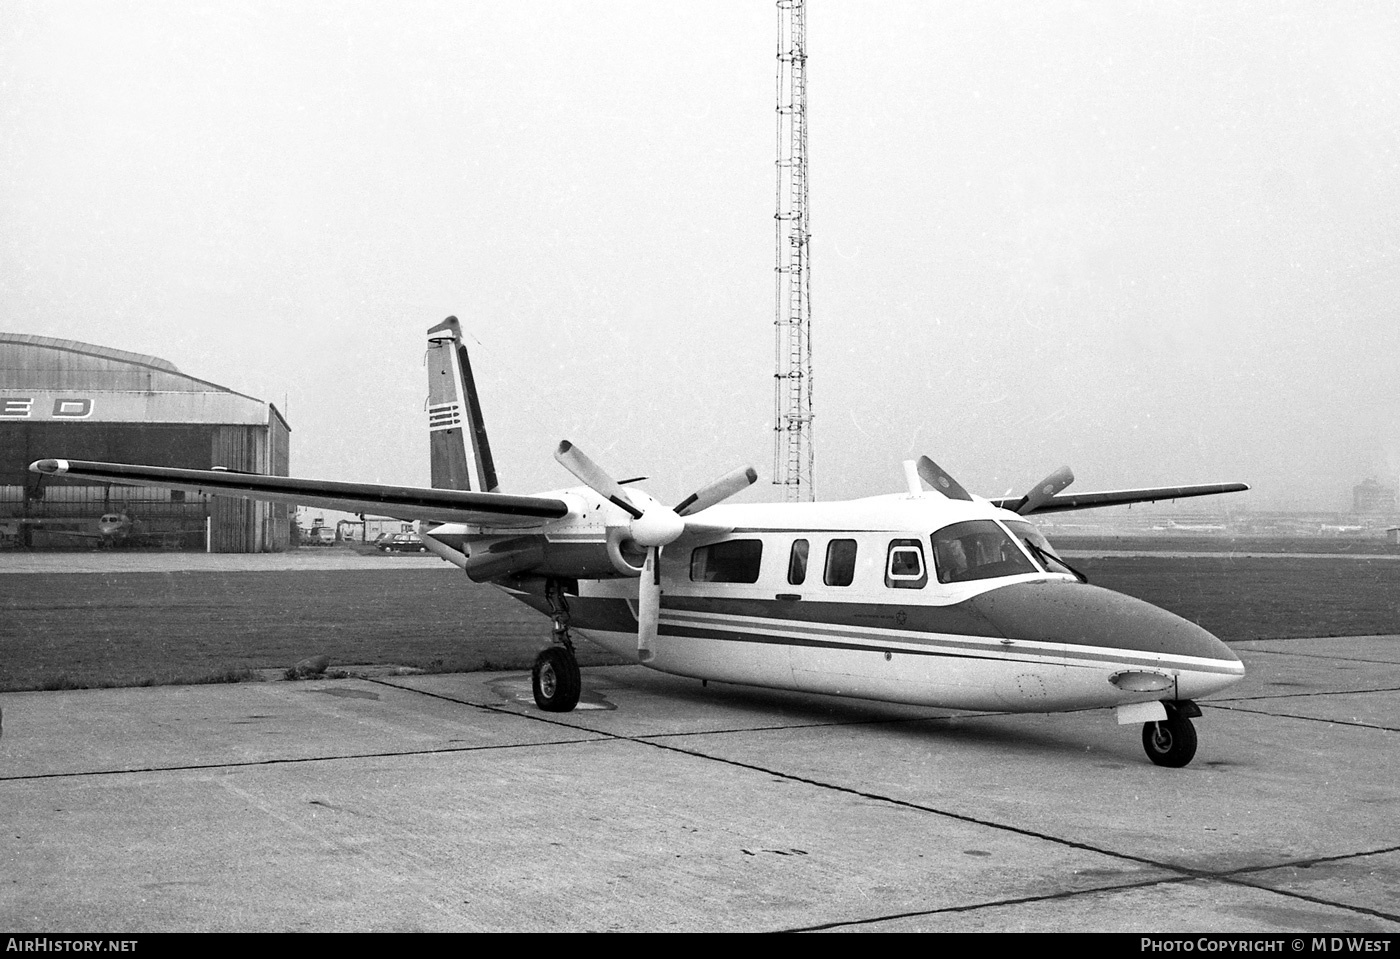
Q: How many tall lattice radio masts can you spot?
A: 1